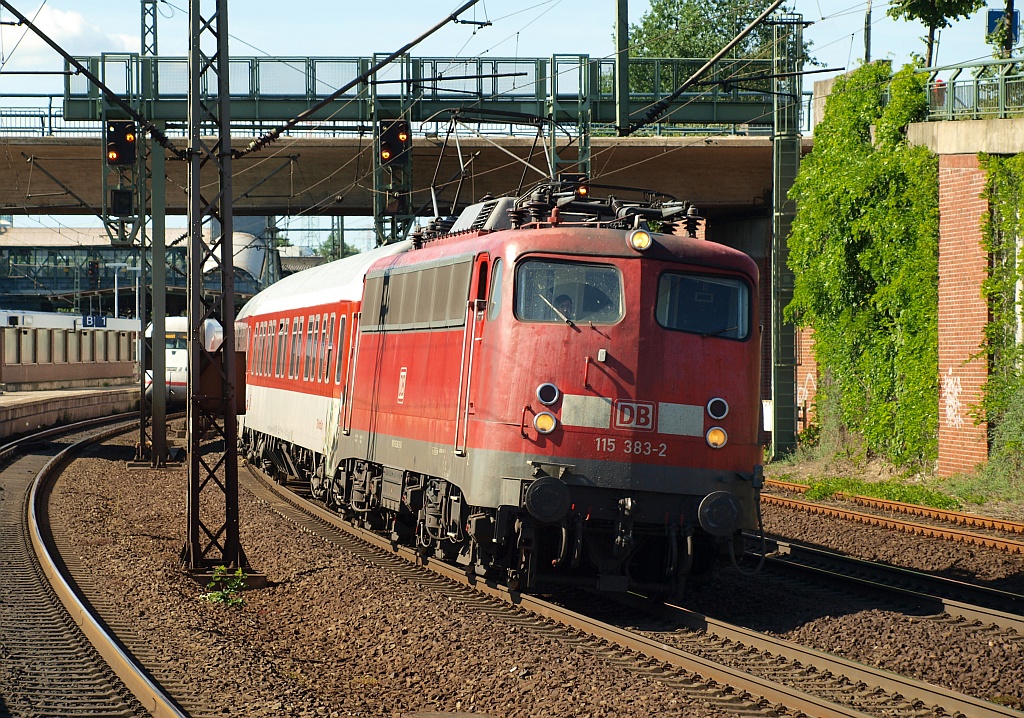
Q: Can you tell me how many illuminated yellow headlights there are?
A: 3